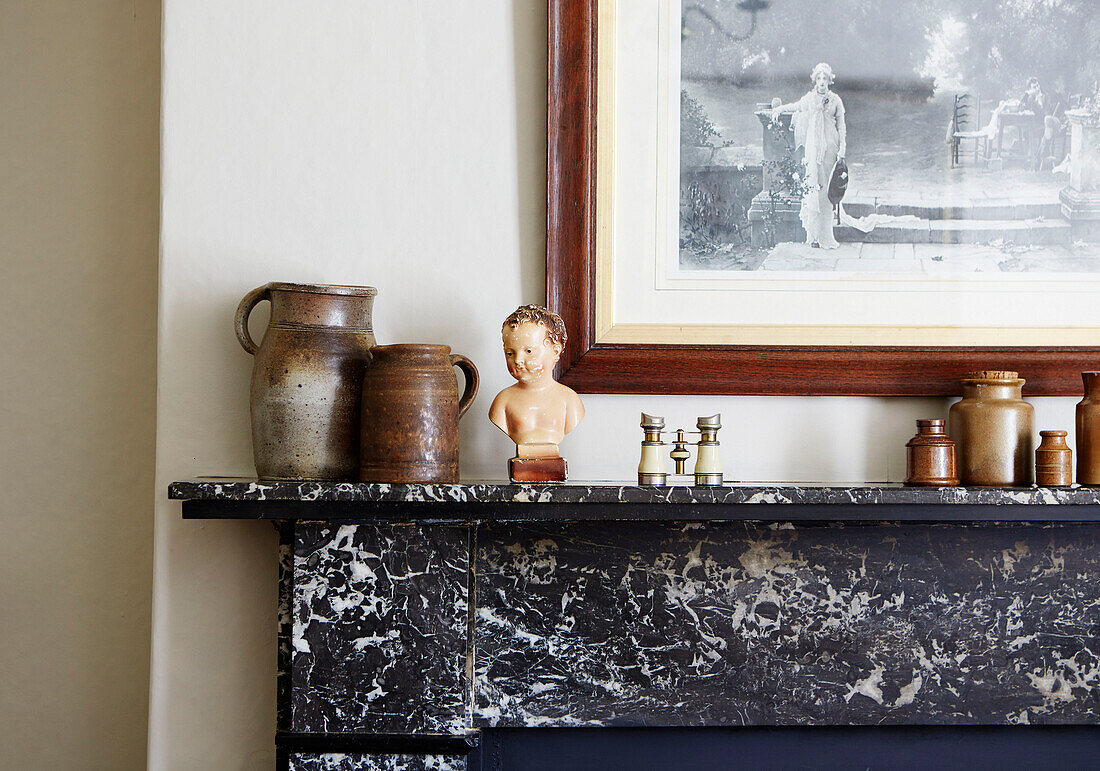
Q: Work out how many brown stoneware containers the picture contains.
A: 6